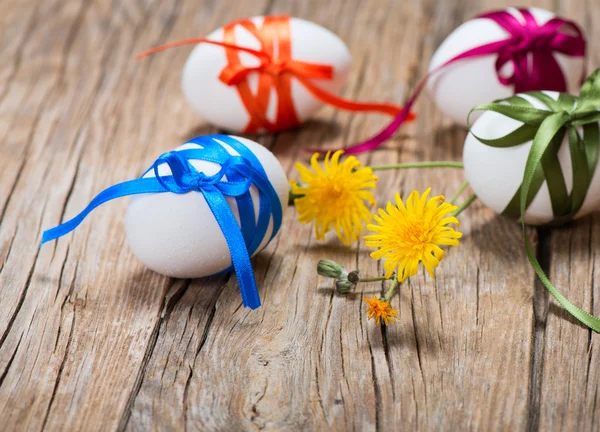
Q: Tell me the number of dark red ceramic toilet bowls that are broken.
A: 0